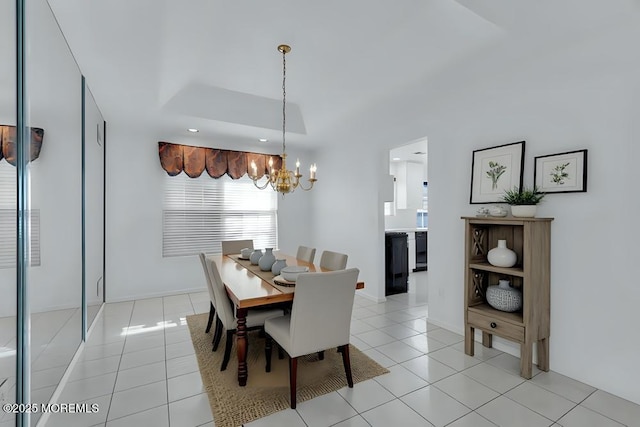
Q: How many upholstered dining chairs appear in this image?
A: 6